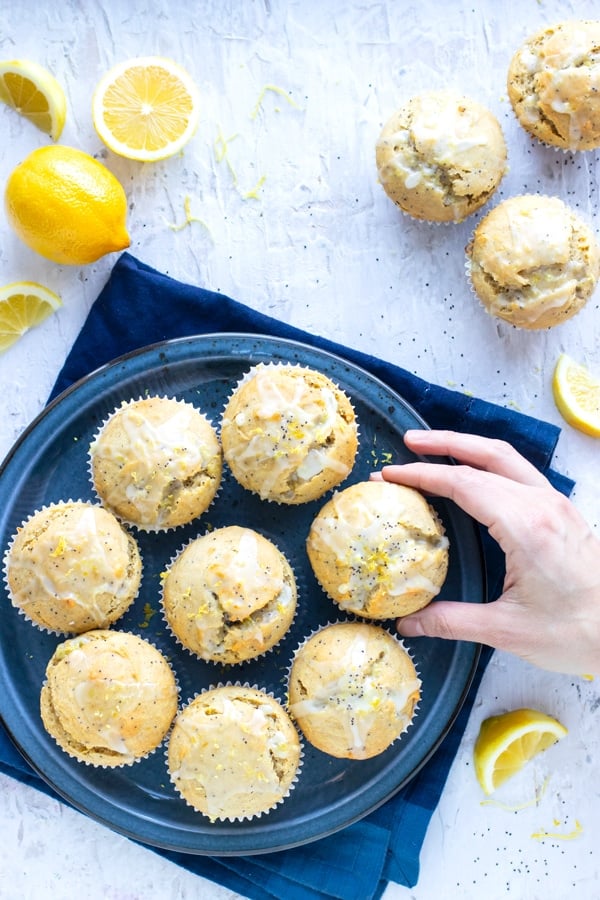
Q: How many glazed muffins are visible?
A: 11